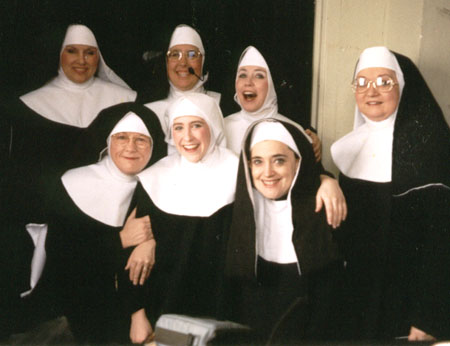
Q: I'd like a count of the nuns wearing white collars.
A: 7